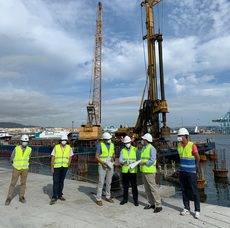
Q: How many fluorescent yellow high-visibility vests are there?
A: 6